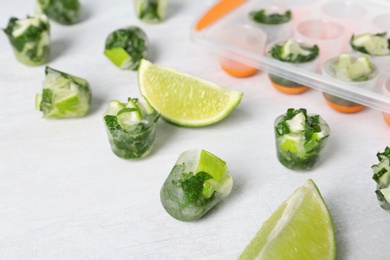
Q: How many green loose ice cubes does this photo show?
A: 9